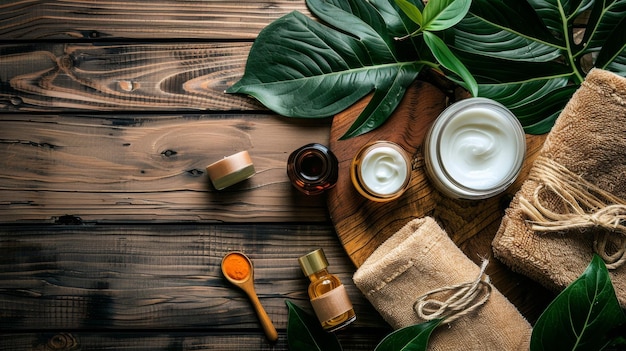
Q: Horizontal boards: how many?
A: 5